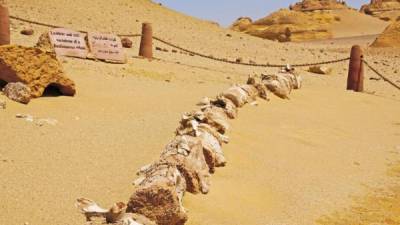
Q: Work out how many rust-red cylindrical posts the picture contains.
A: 3